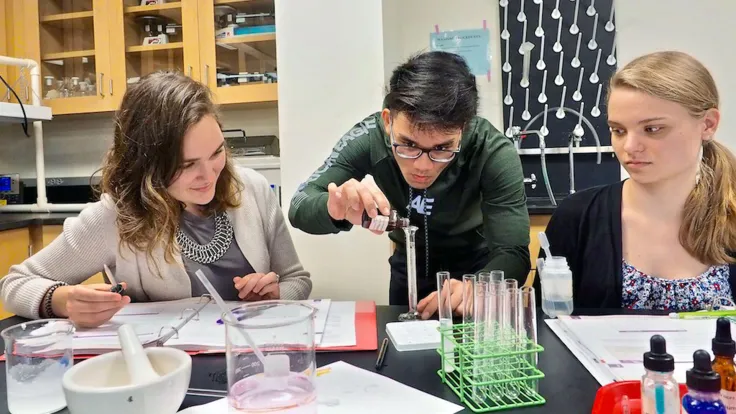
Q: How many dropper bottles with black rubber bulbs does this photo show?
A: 3